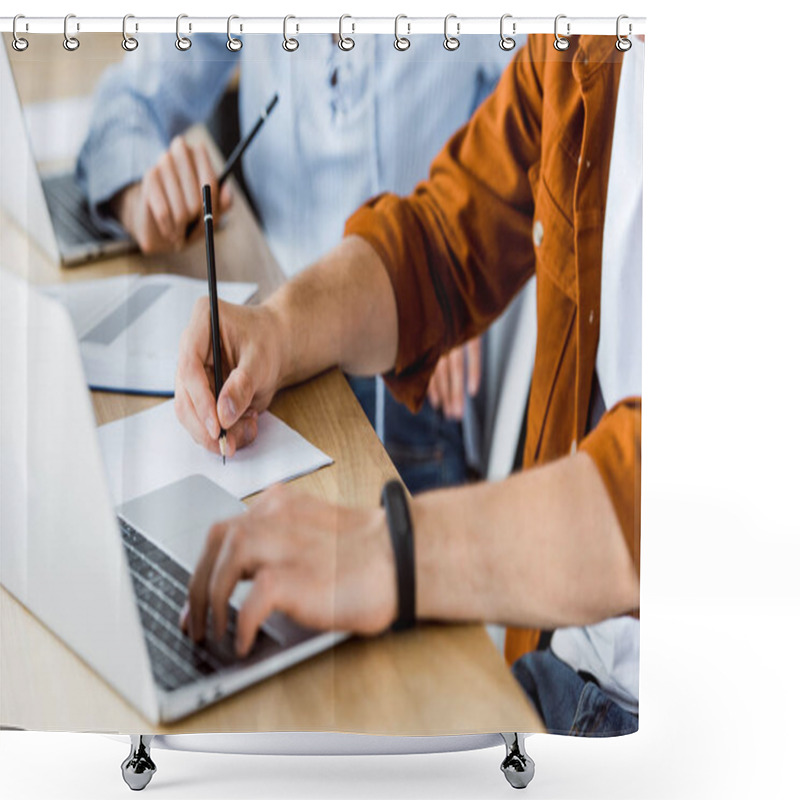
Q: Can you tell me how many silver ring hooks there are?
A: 12